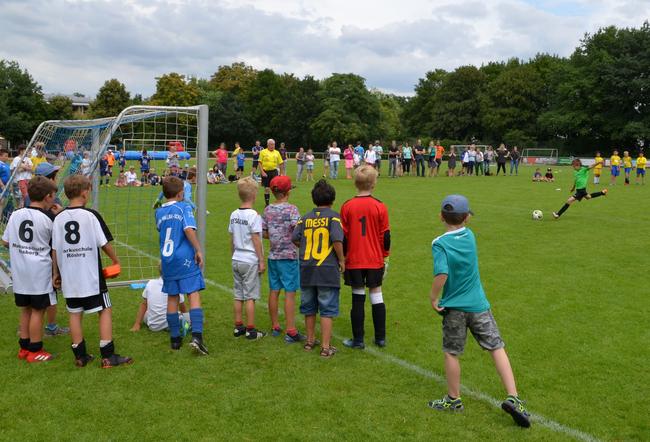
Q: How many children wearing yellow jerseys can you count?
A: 4